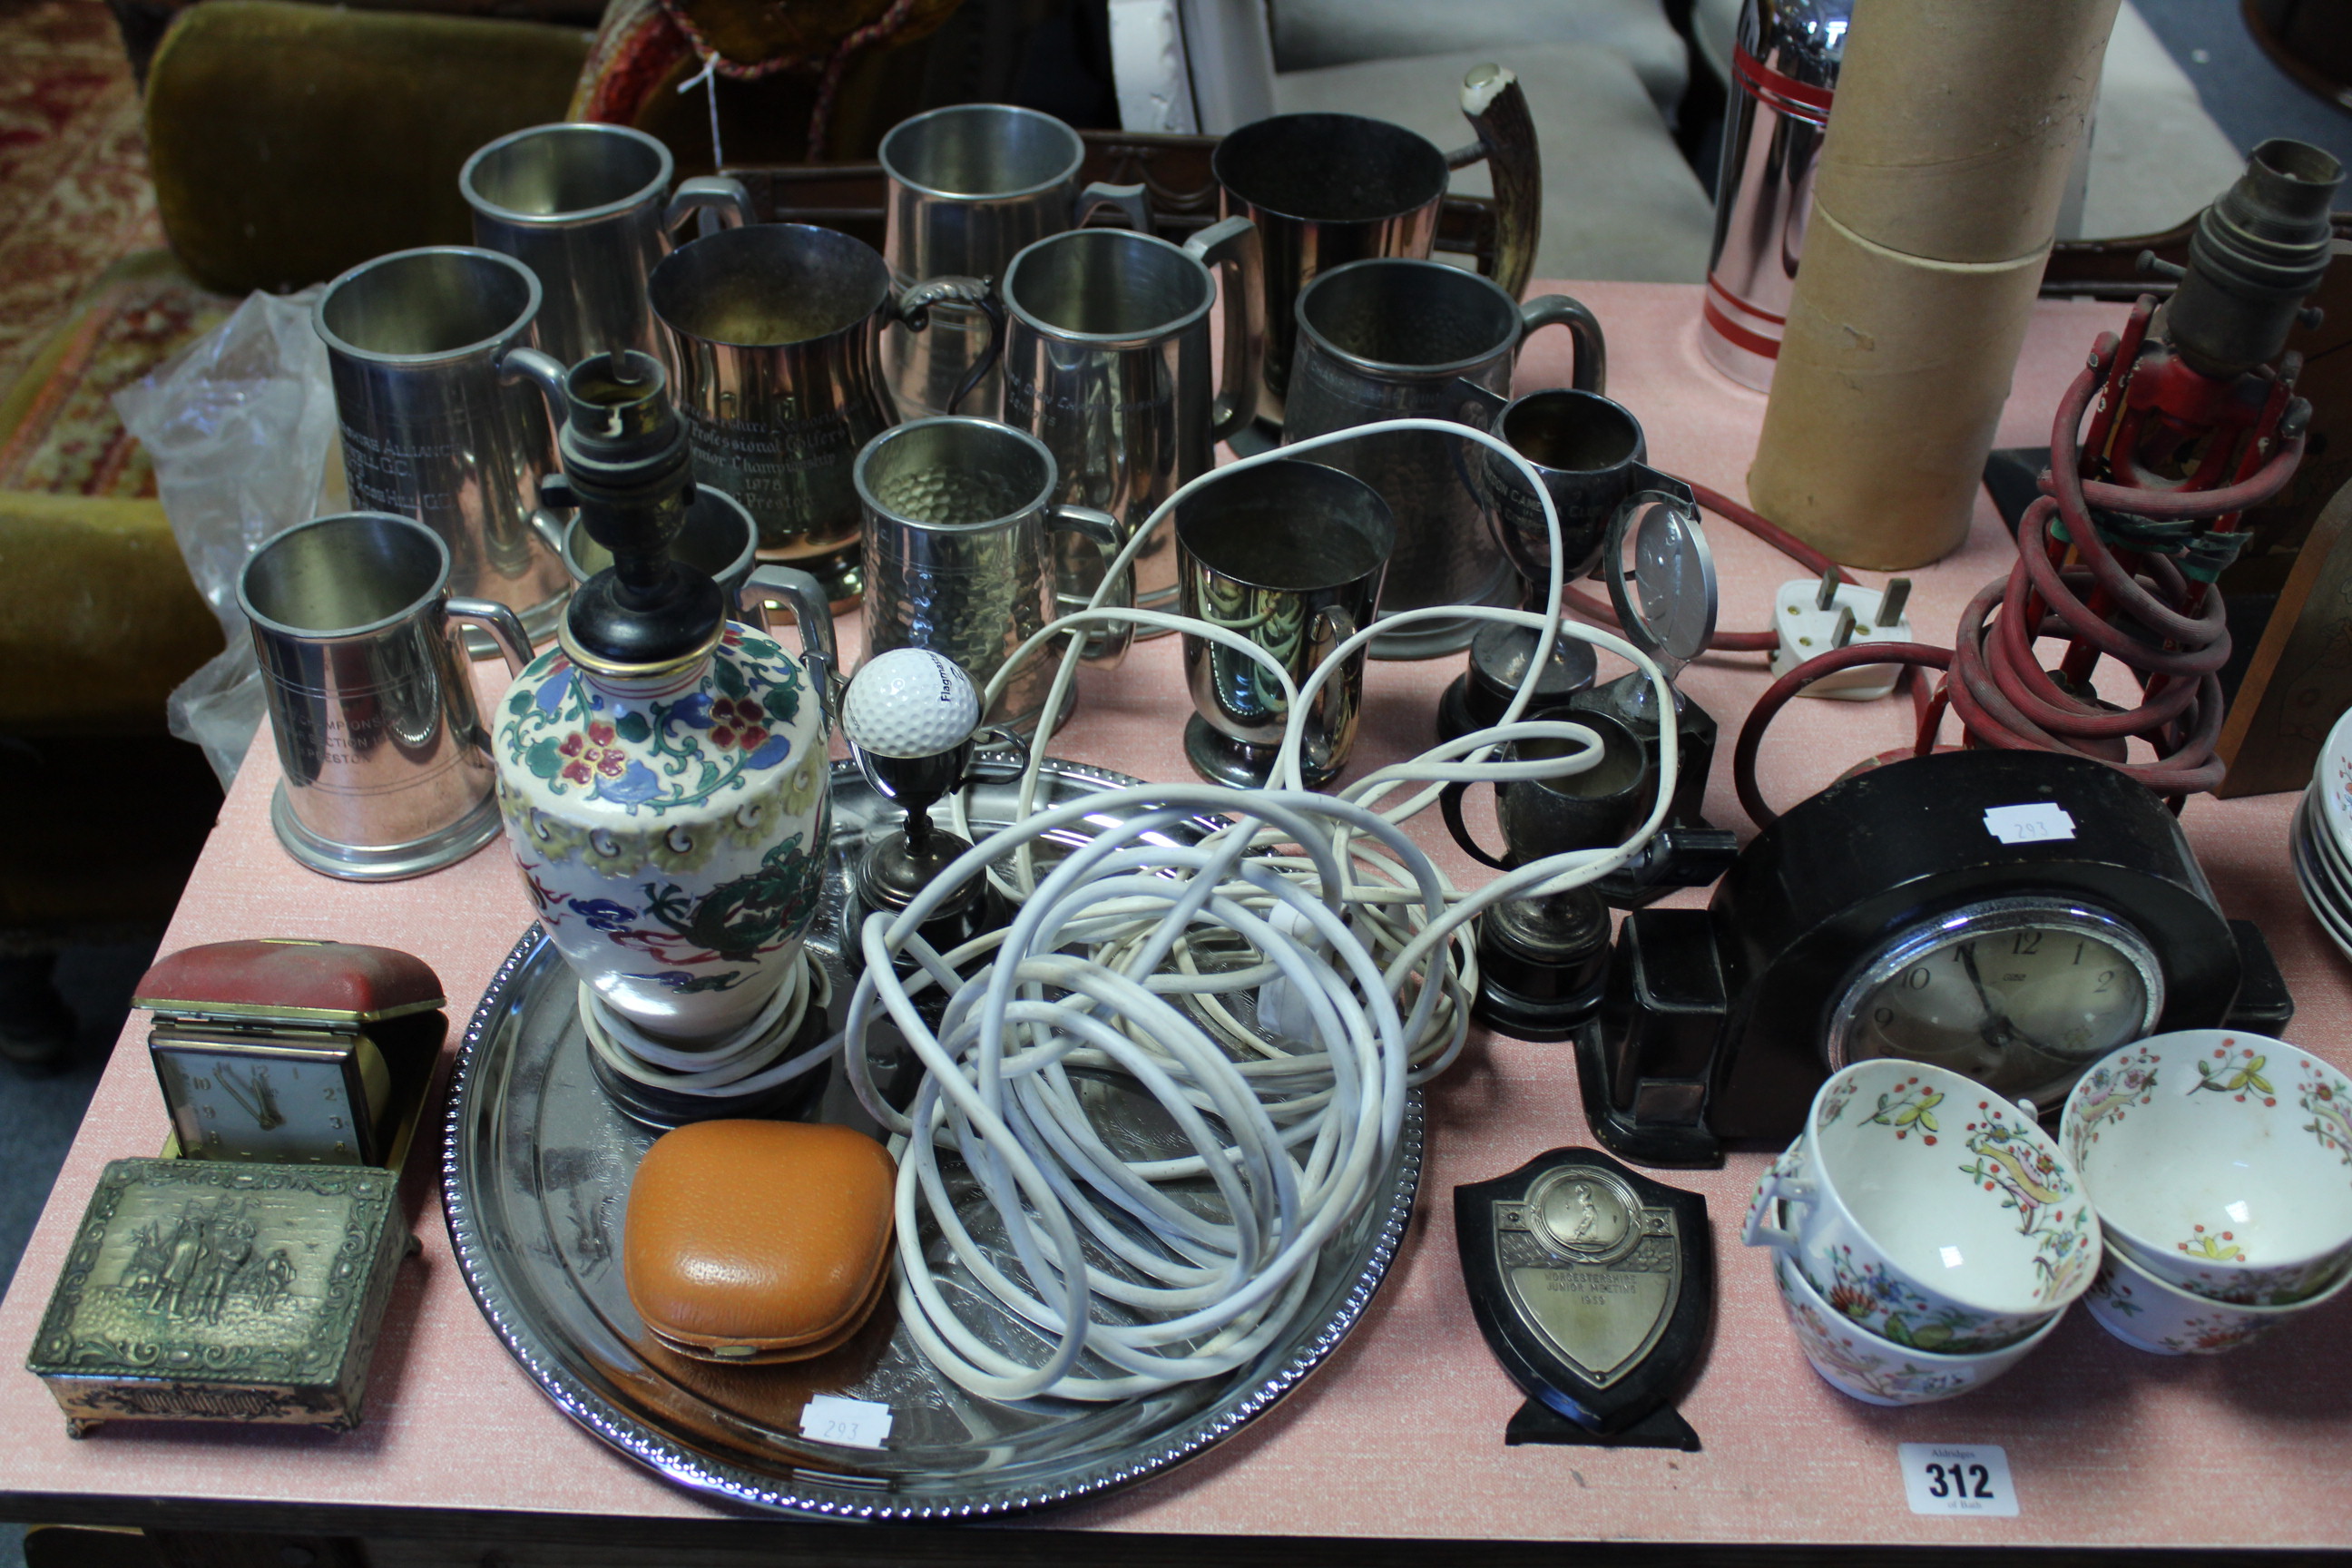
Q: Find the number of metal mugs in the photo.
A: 11